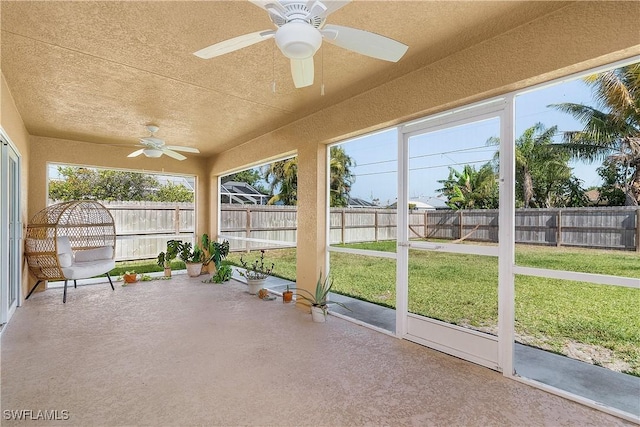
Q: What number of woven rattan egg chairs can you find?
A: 1